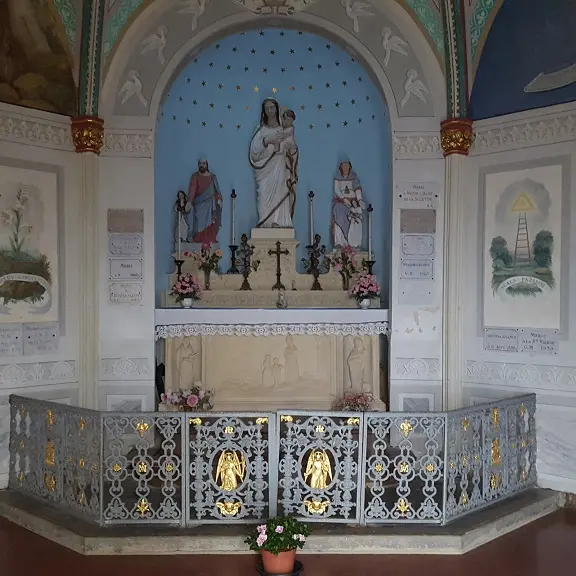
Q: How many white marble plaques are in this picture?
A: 11